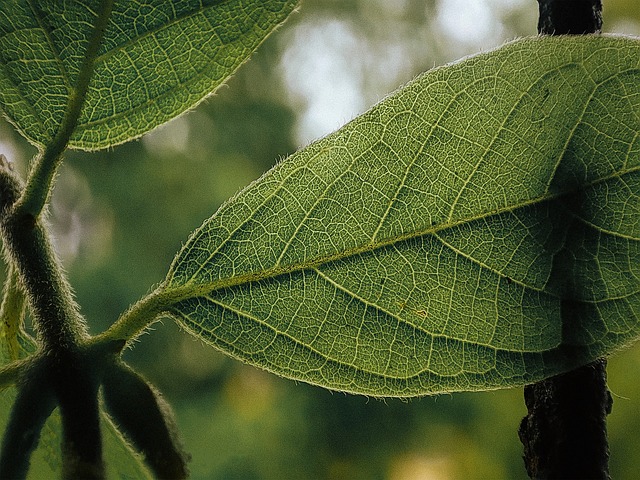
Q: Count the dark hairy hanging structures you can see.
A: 3